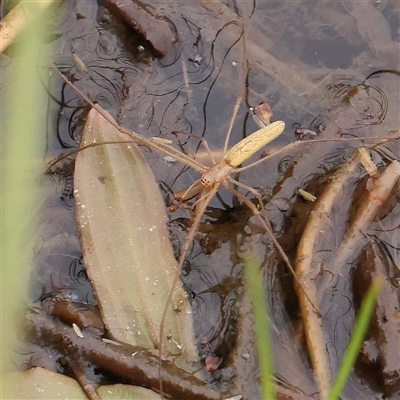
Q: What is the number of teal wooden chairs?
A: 0